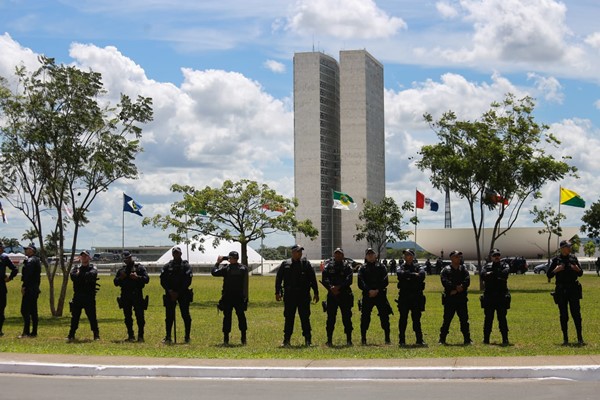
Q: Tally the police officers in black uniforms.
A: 13